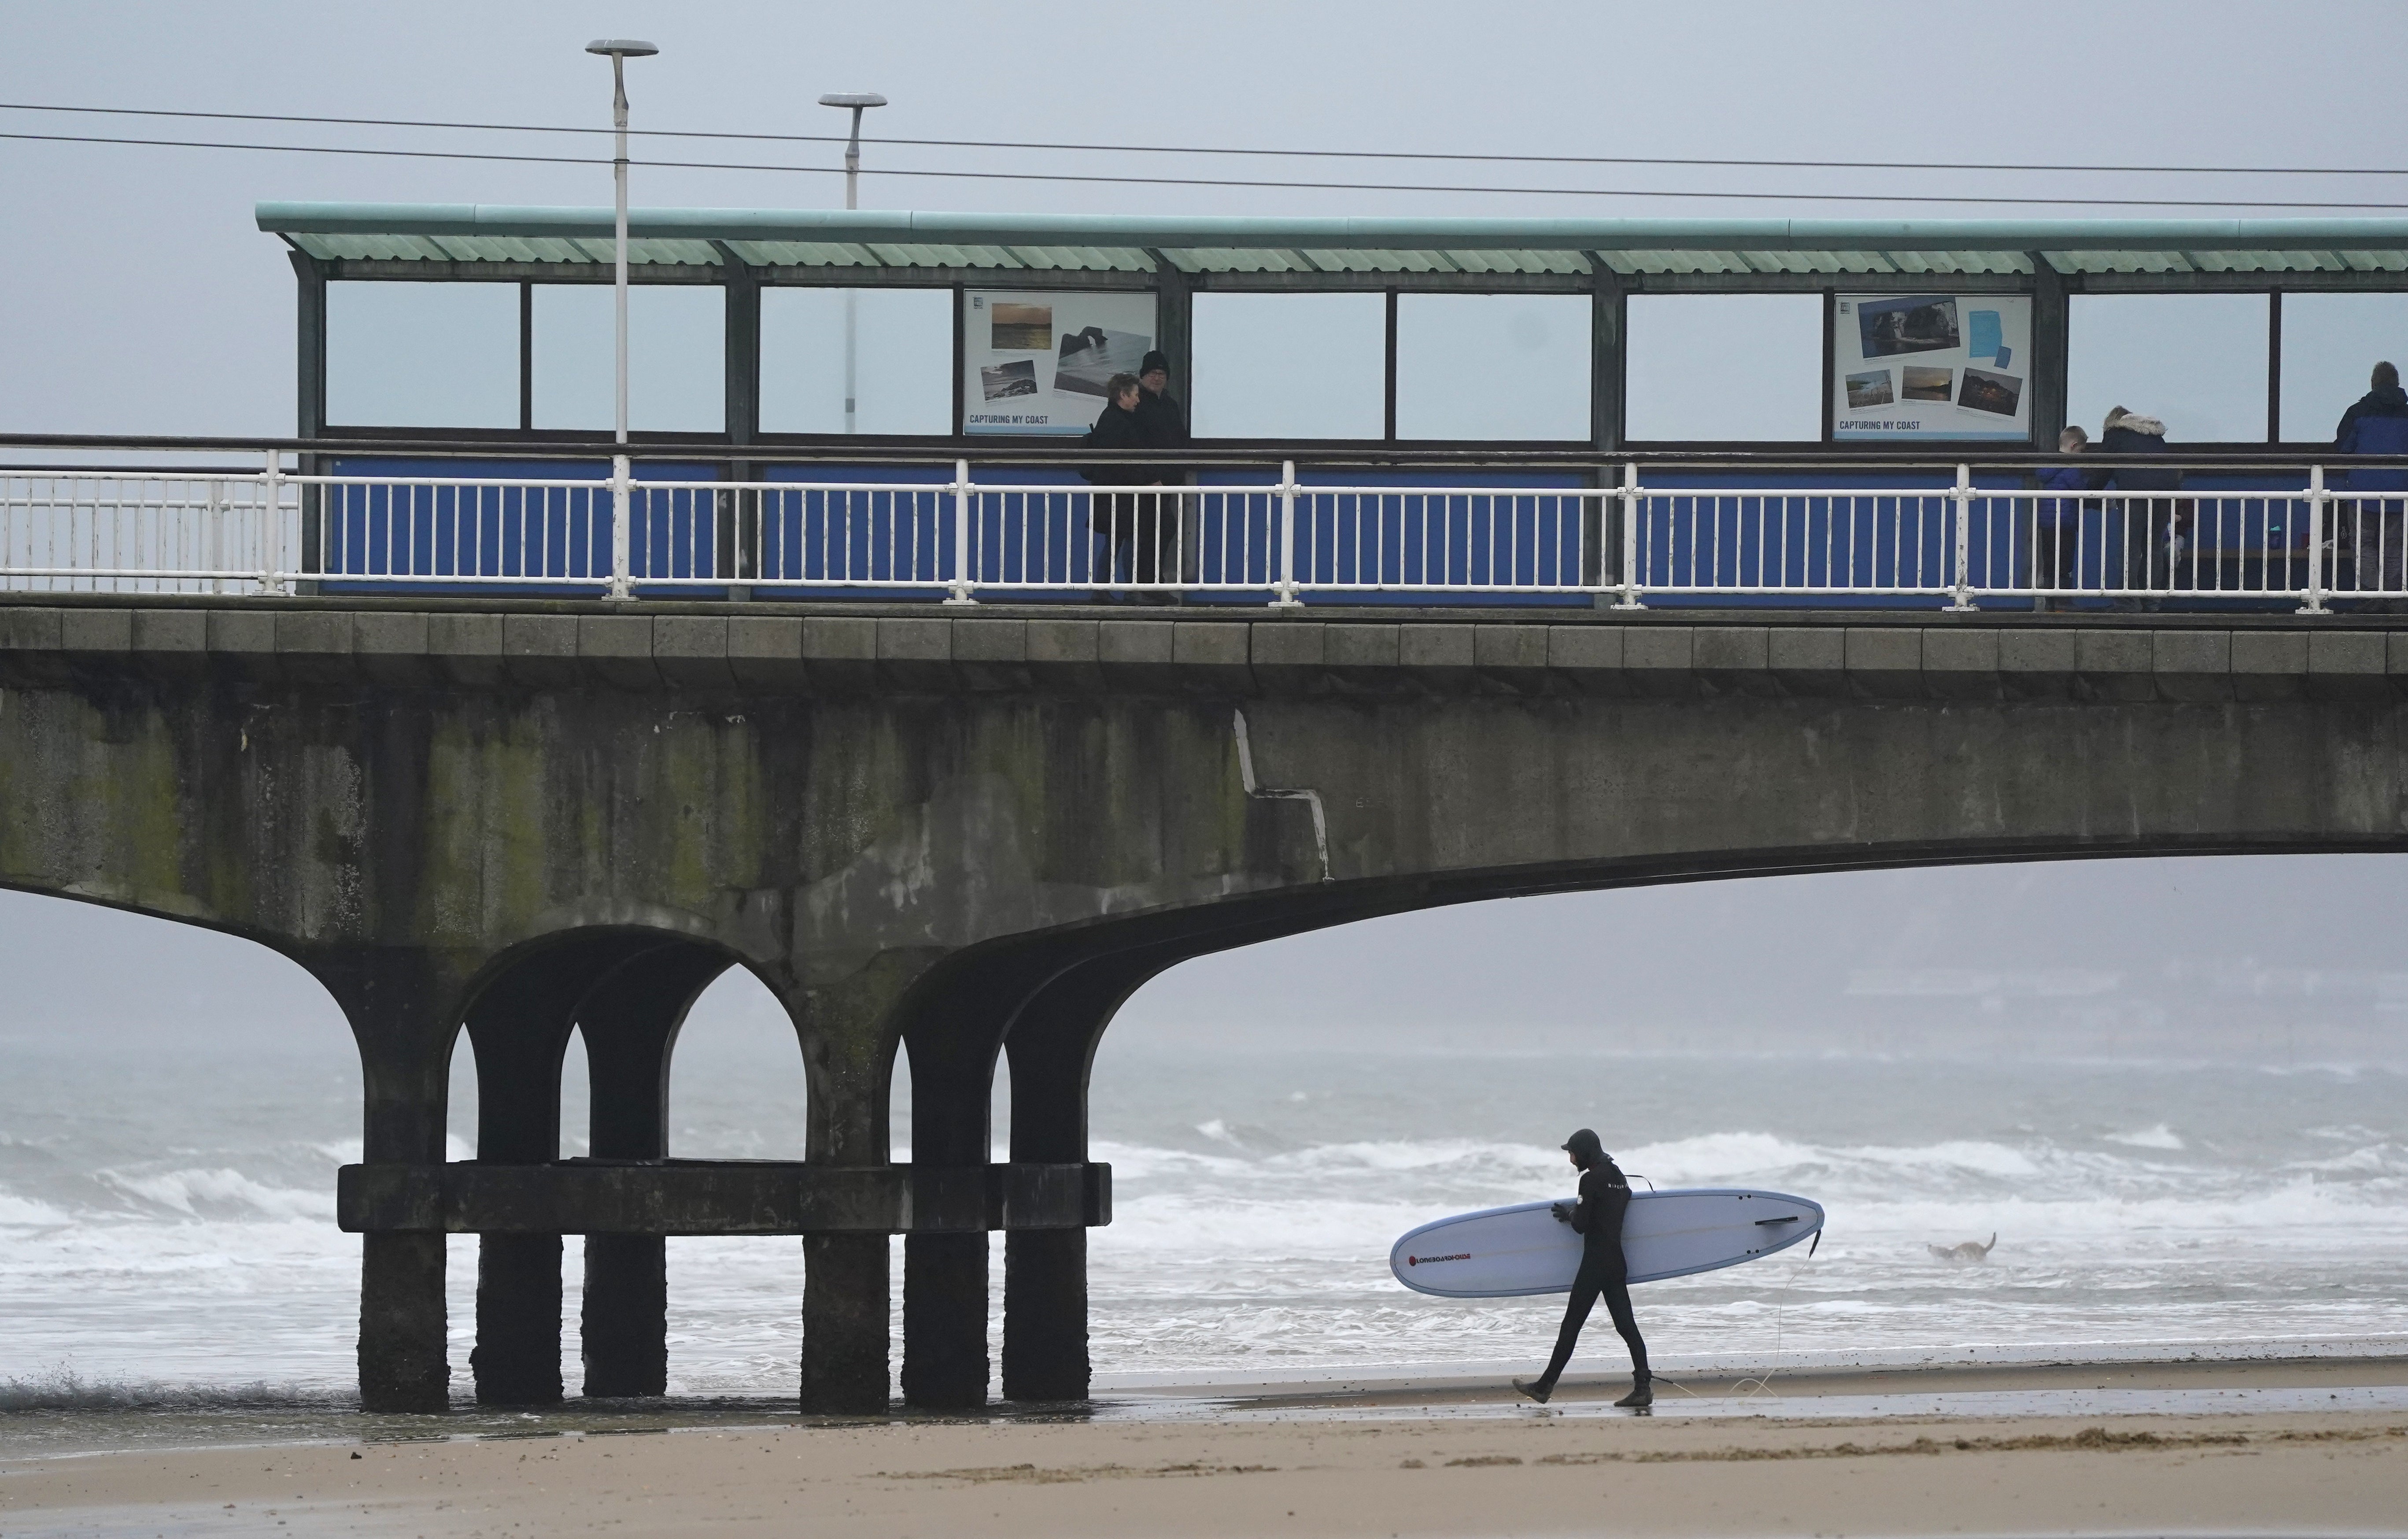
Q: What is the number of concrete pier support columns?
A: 6